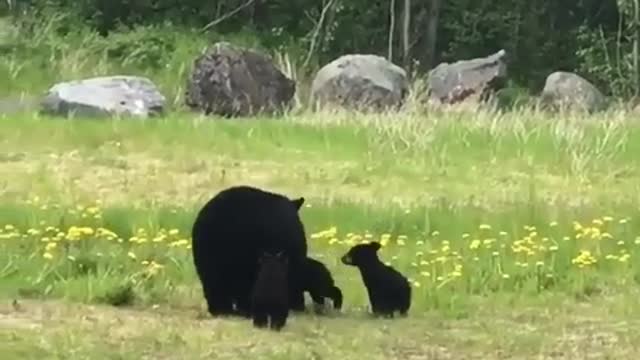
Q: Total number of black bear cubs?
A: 3